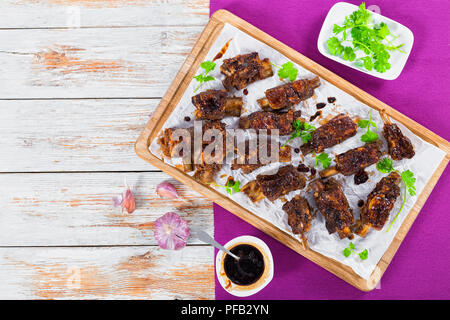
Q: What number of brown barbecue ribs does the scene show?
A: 14